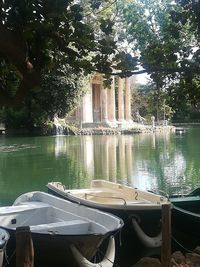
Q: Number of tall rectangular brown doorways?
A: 1